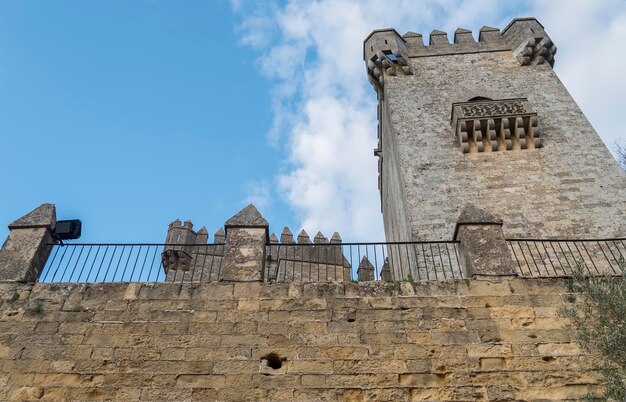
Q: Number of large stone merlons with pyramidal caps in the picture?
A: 3